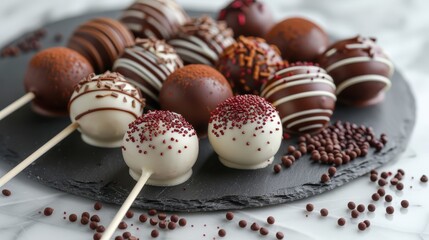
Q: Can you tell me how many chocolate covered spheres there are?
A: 14